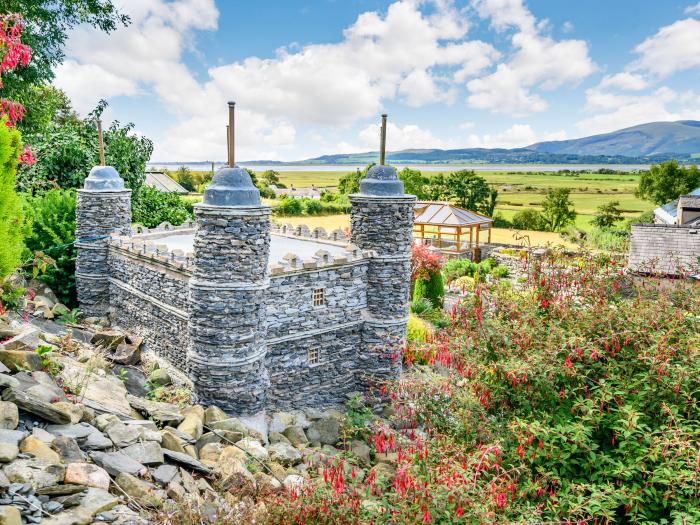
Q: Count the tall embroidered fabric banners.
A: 0